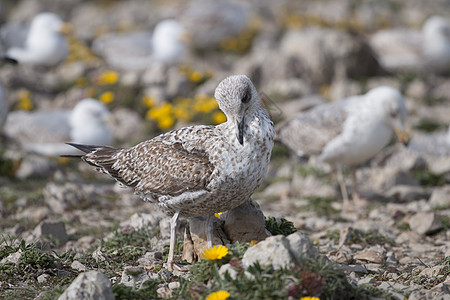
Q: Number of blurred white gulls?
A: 5